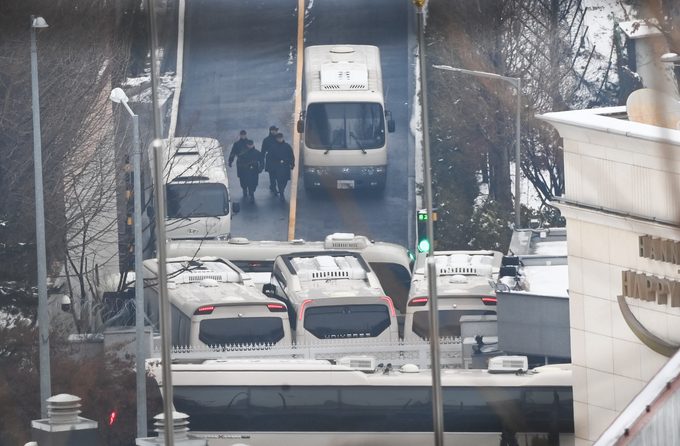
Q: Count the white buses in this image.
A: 7